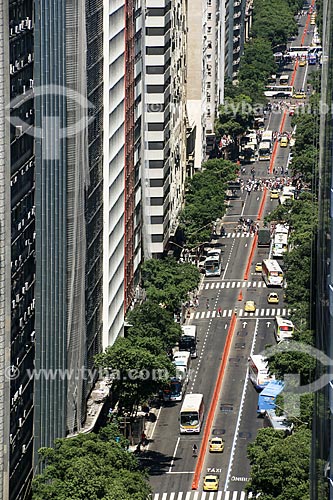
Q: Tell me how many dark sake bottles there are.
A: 0